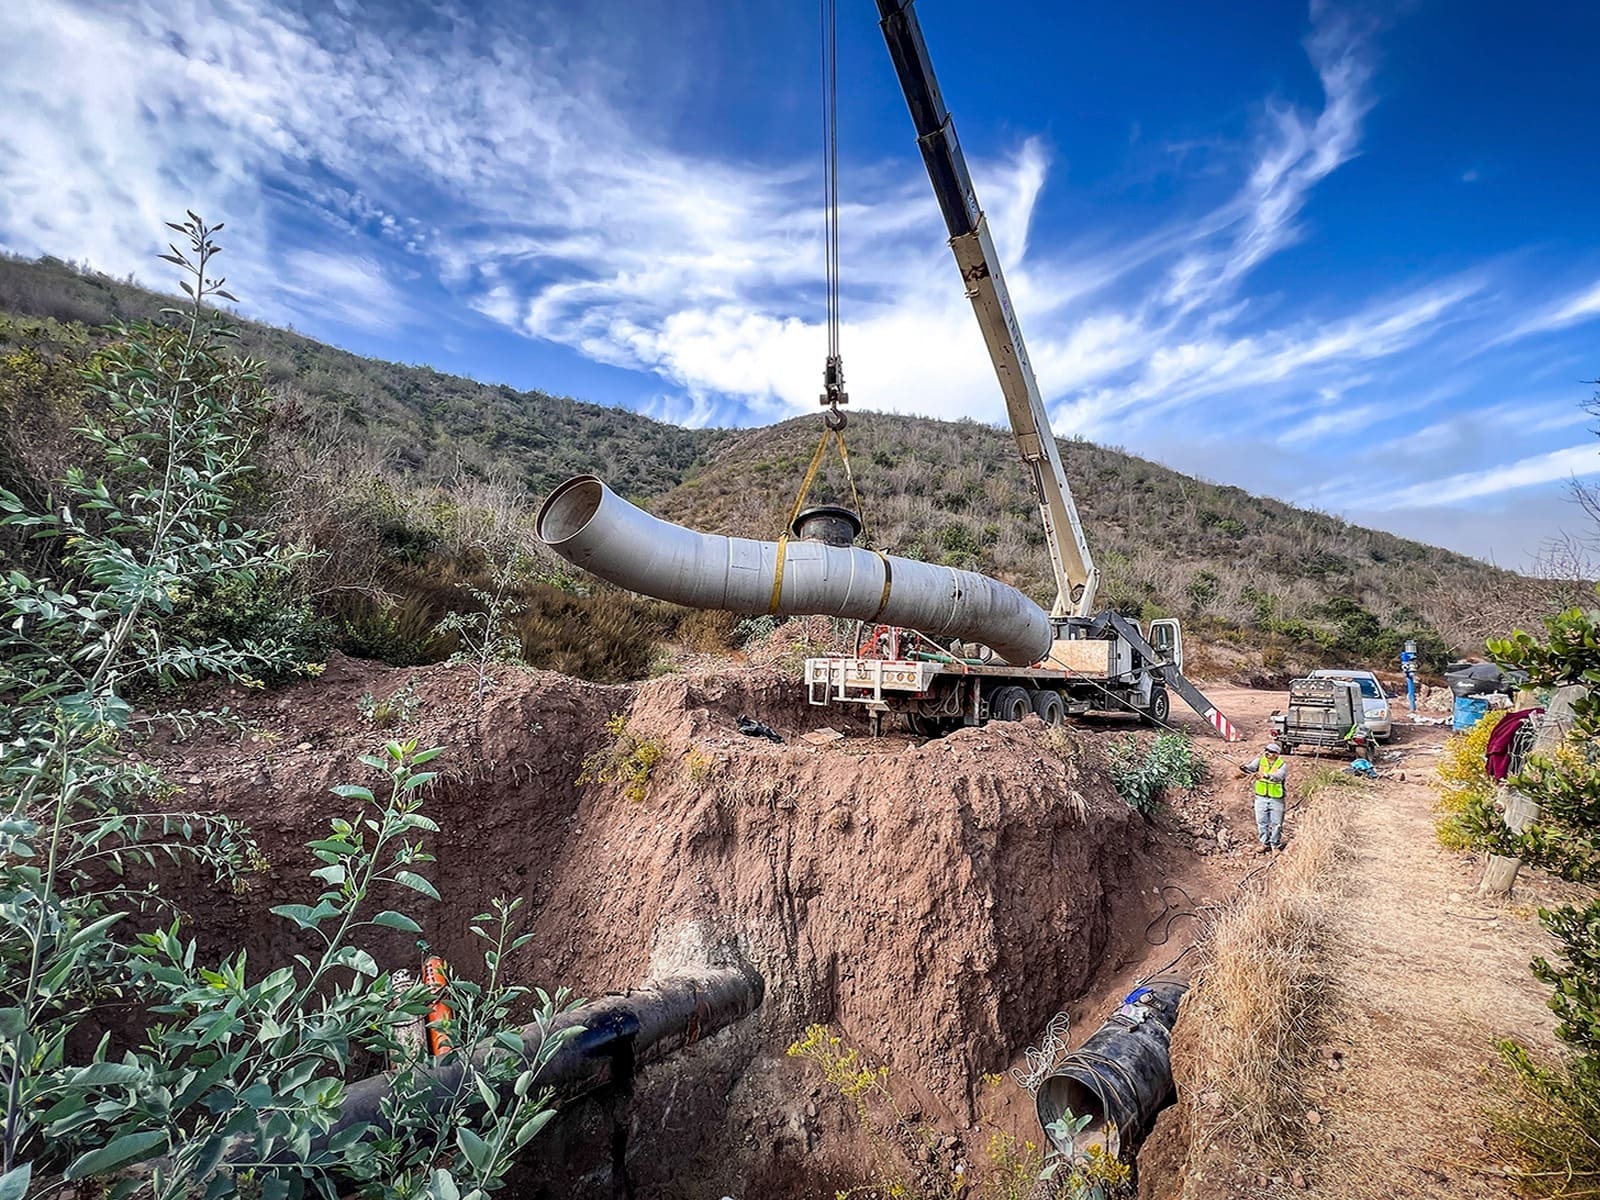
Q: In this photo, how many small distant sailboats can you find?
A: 0